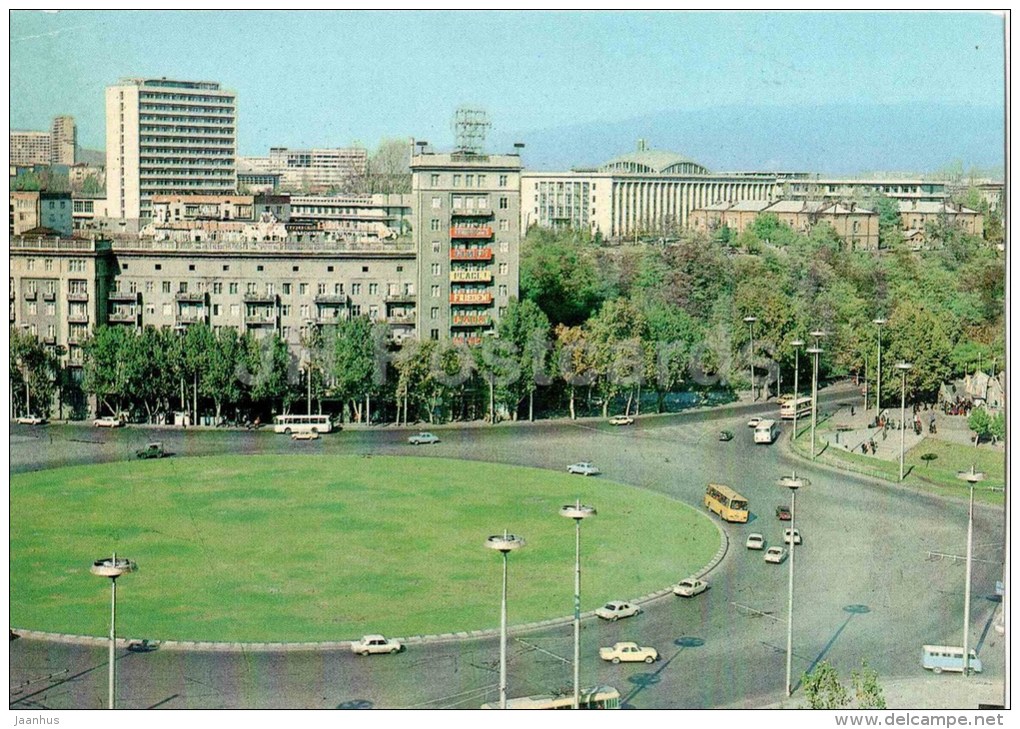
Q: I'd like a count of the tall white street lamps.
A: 11